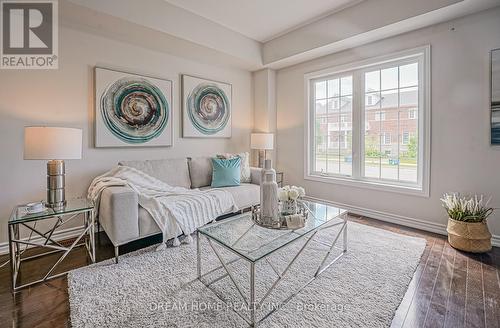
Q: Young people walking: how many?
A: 0